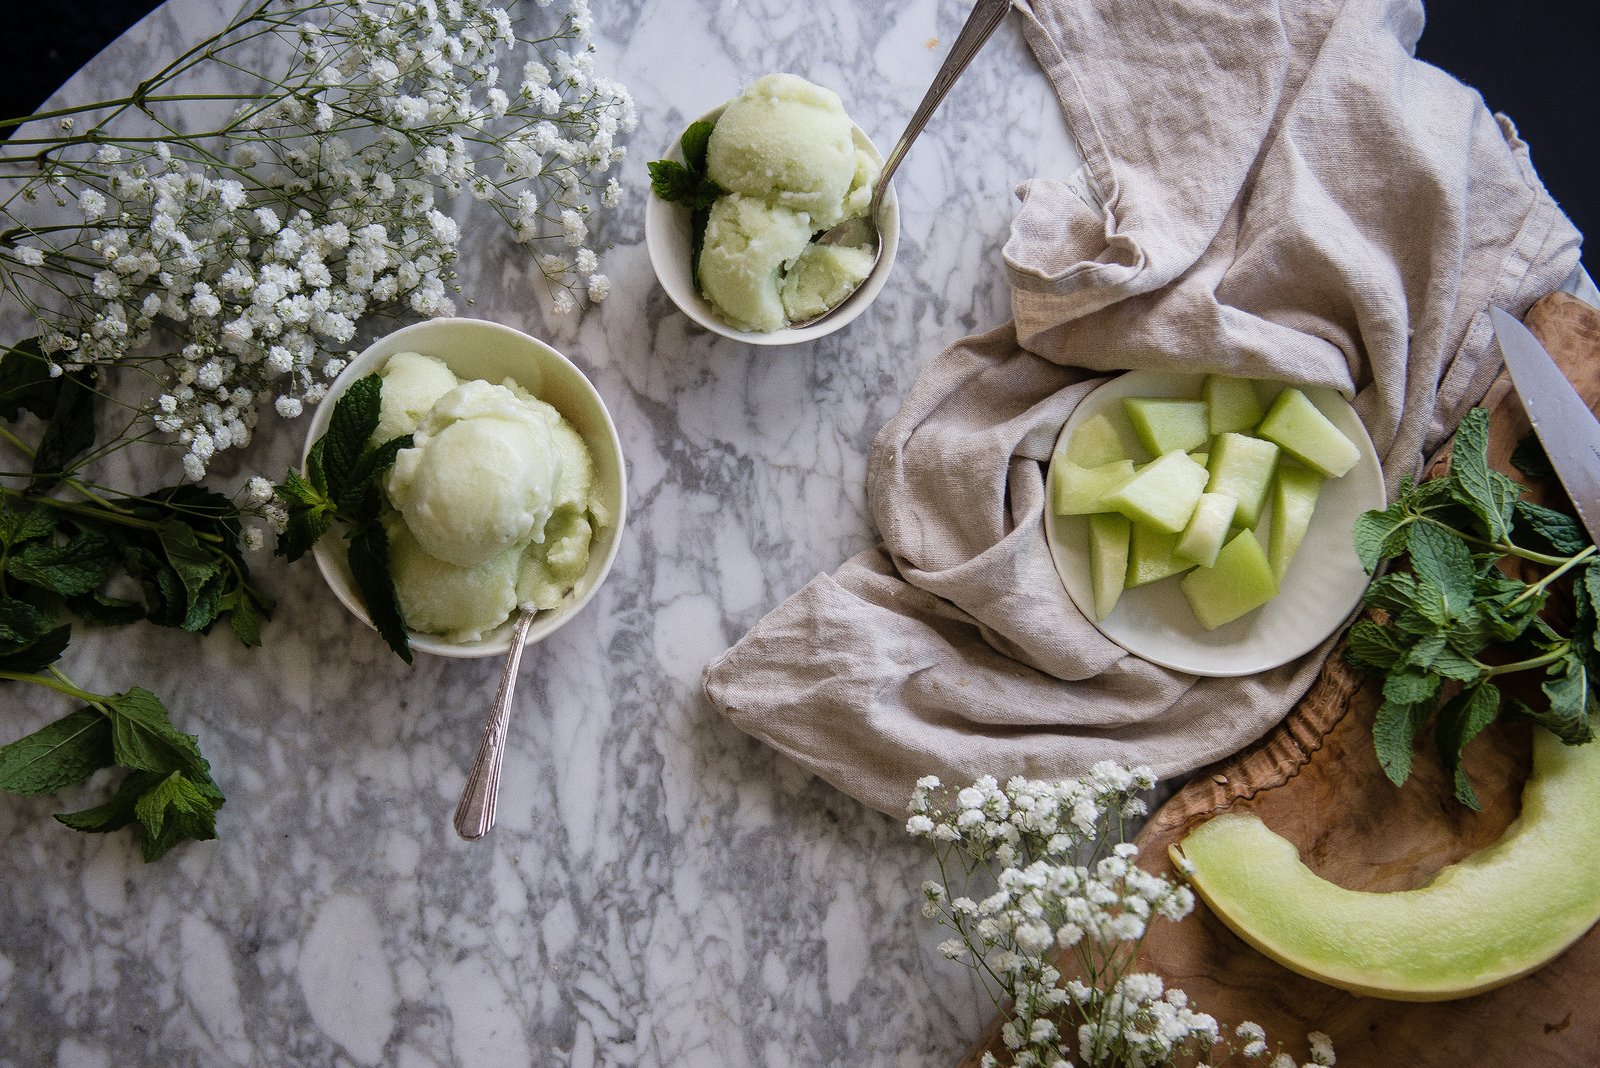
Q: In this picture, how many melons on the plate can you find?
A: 12